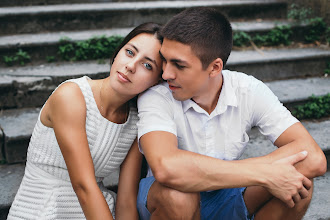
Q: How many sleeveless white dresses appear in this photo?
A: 1